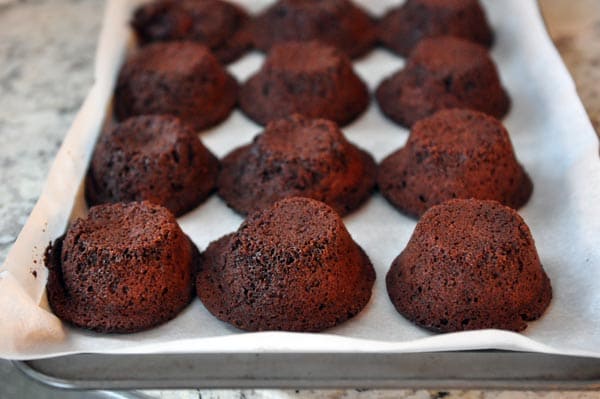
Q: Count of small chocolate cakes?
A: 12